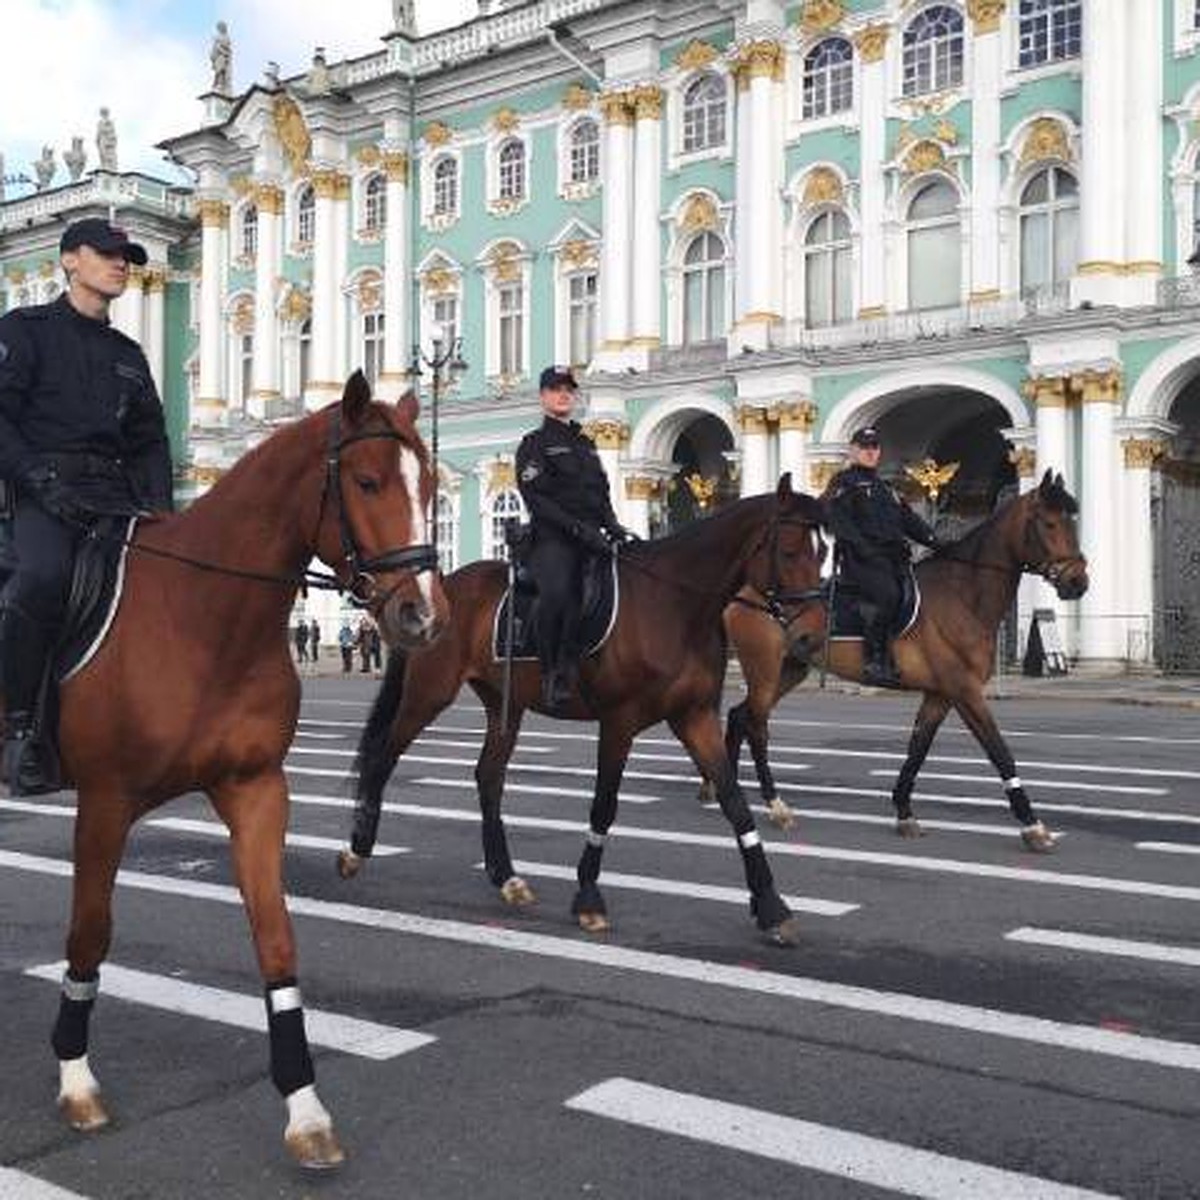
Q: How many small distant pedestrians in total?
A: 5